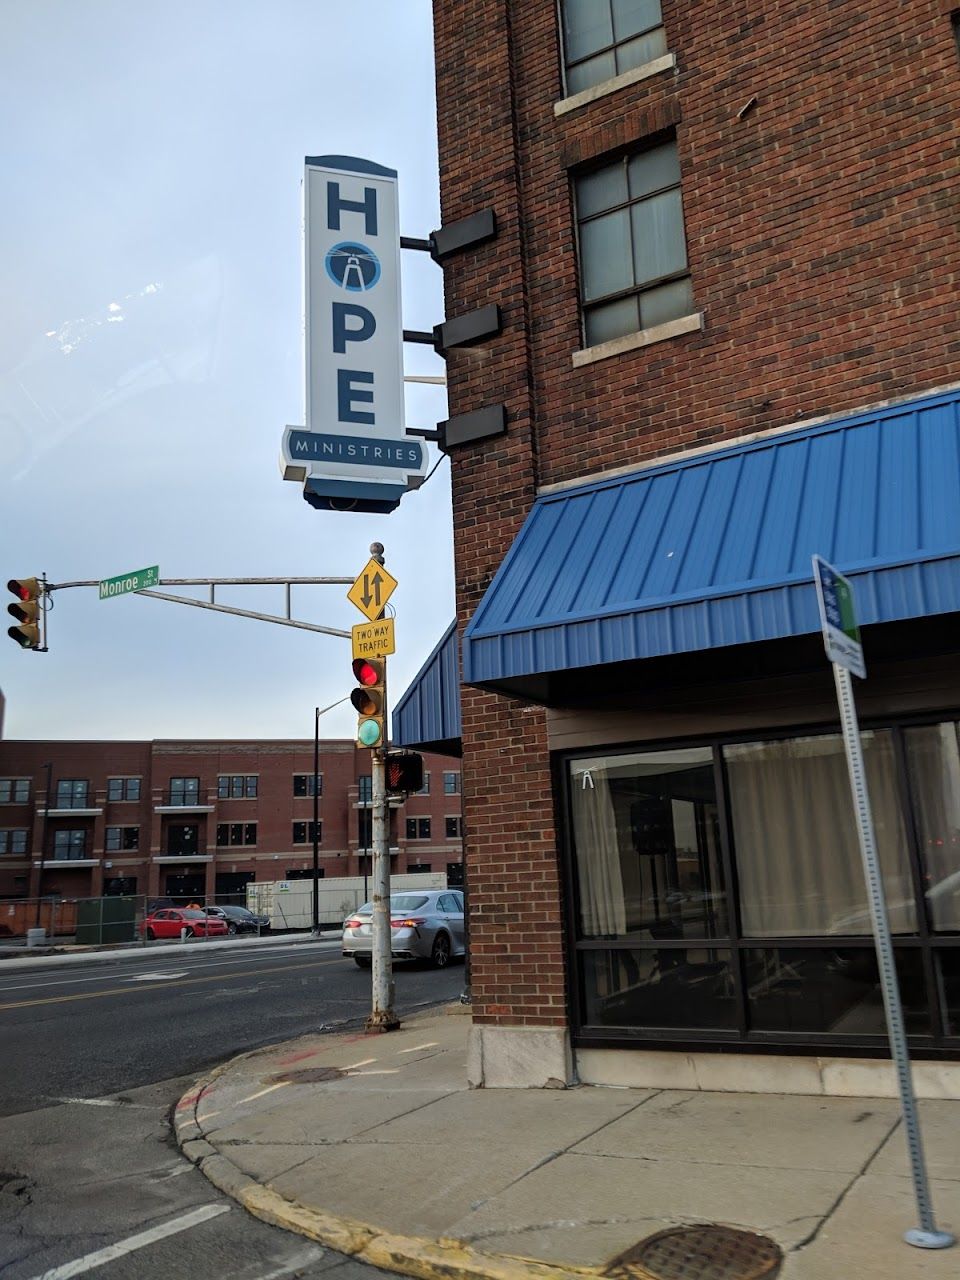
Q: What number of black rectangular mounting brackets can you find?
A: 3